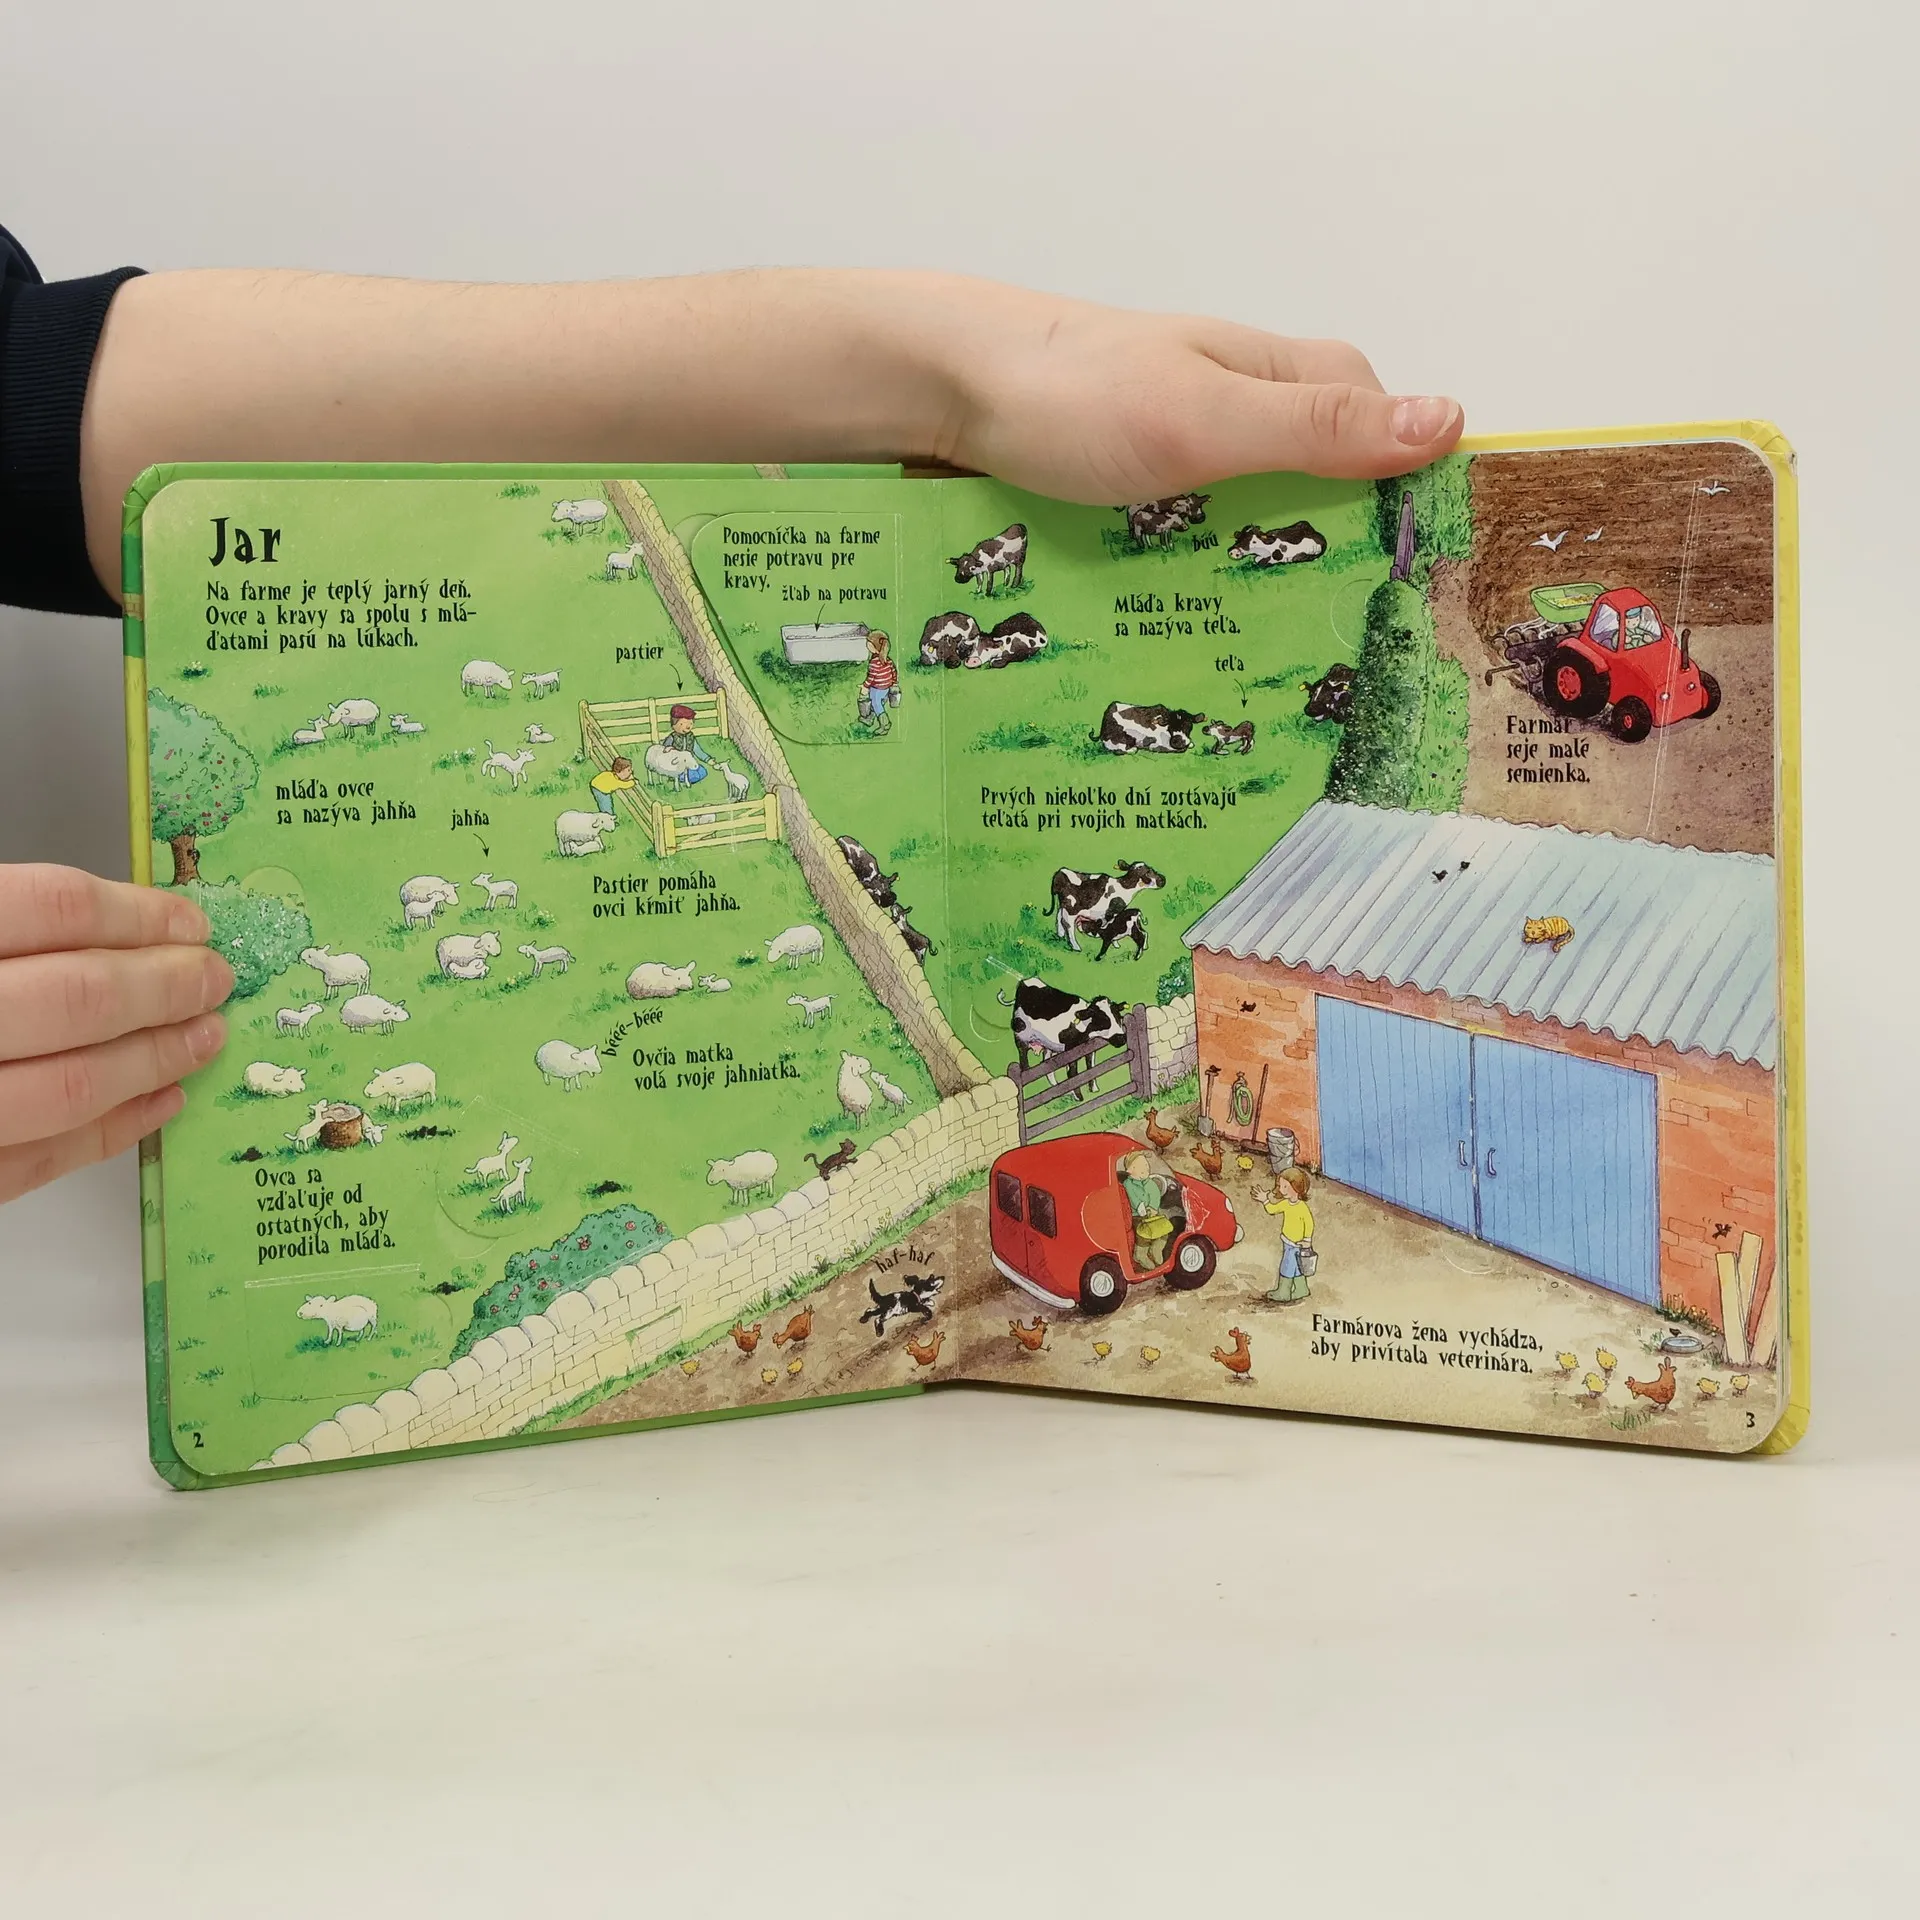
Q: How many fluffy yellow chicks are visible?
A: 11